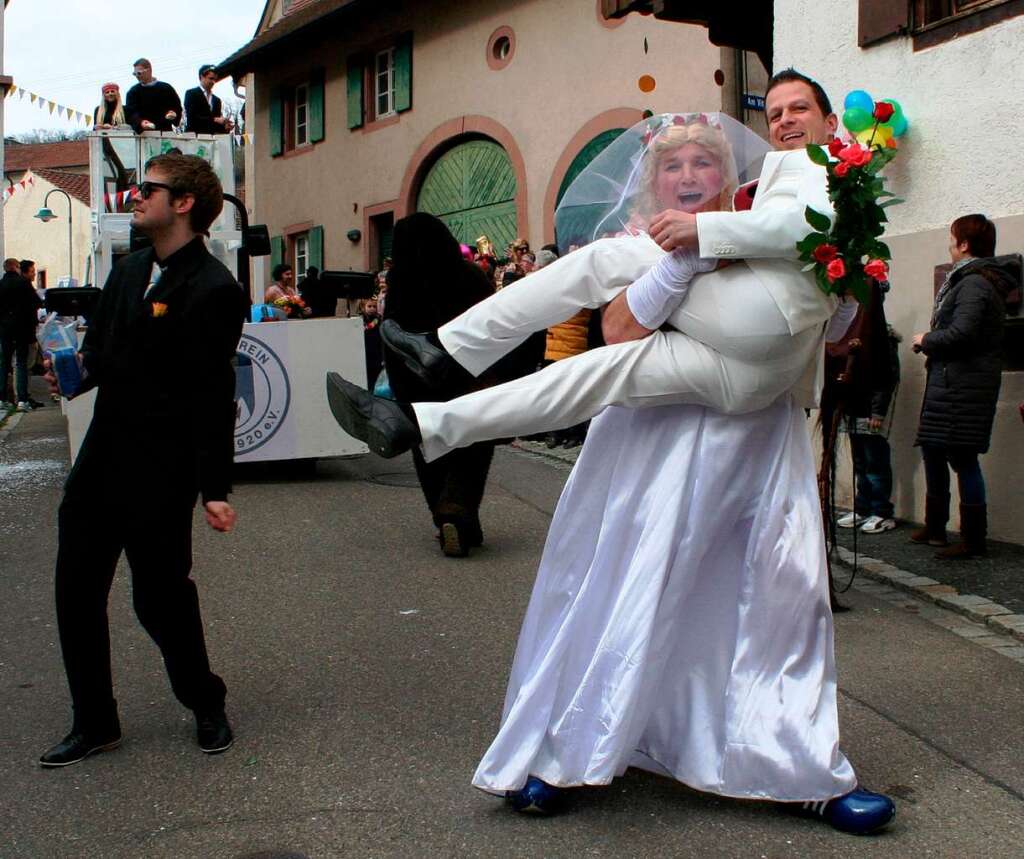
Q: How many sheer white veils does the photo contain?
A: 1